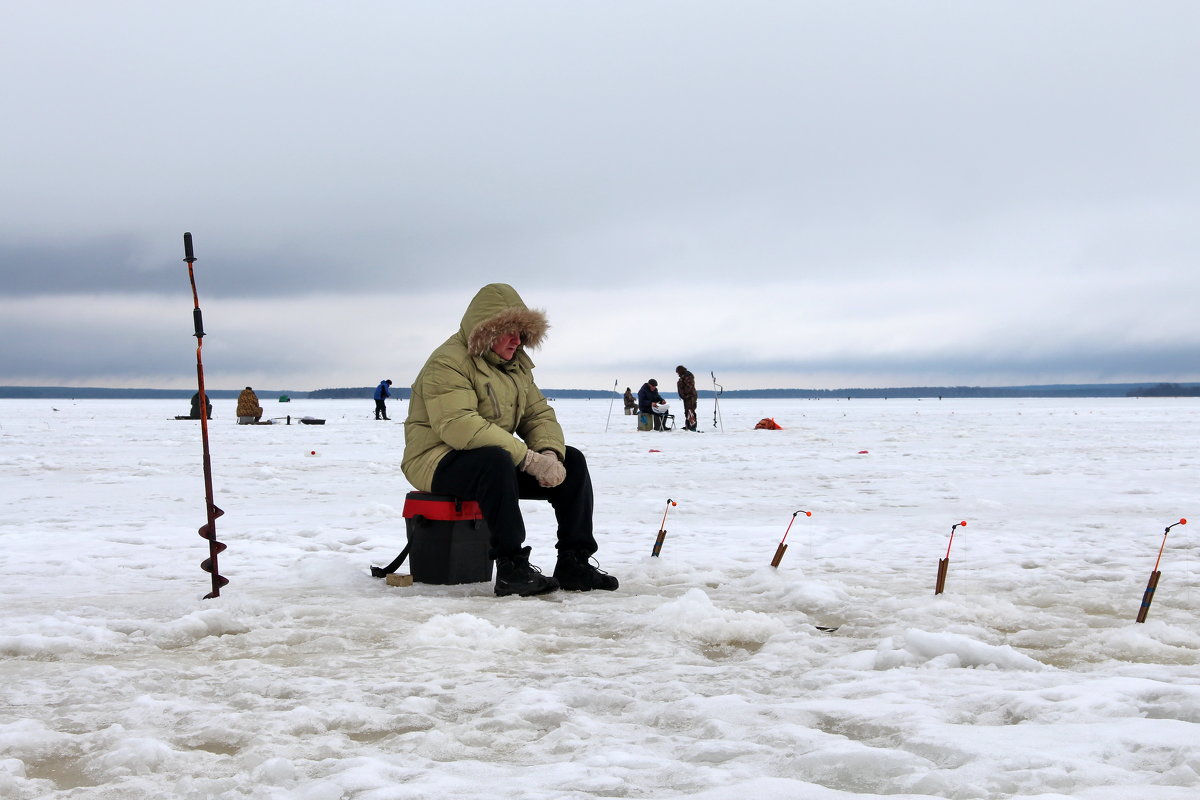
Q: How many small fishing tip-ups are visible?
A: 4